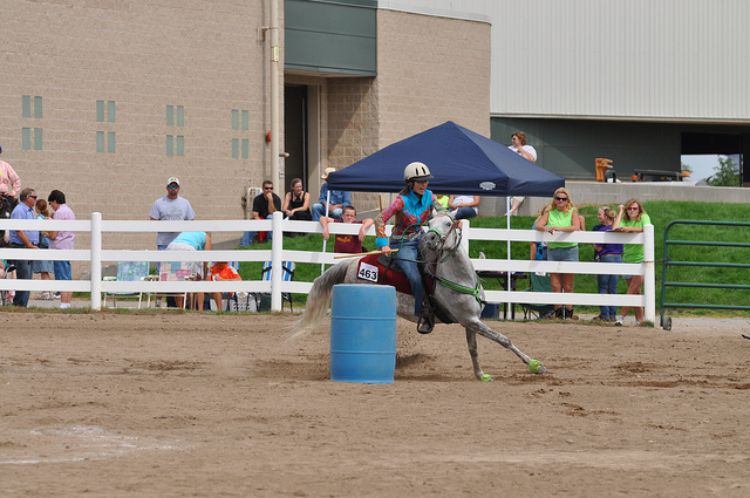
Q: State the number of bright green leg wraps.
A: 2